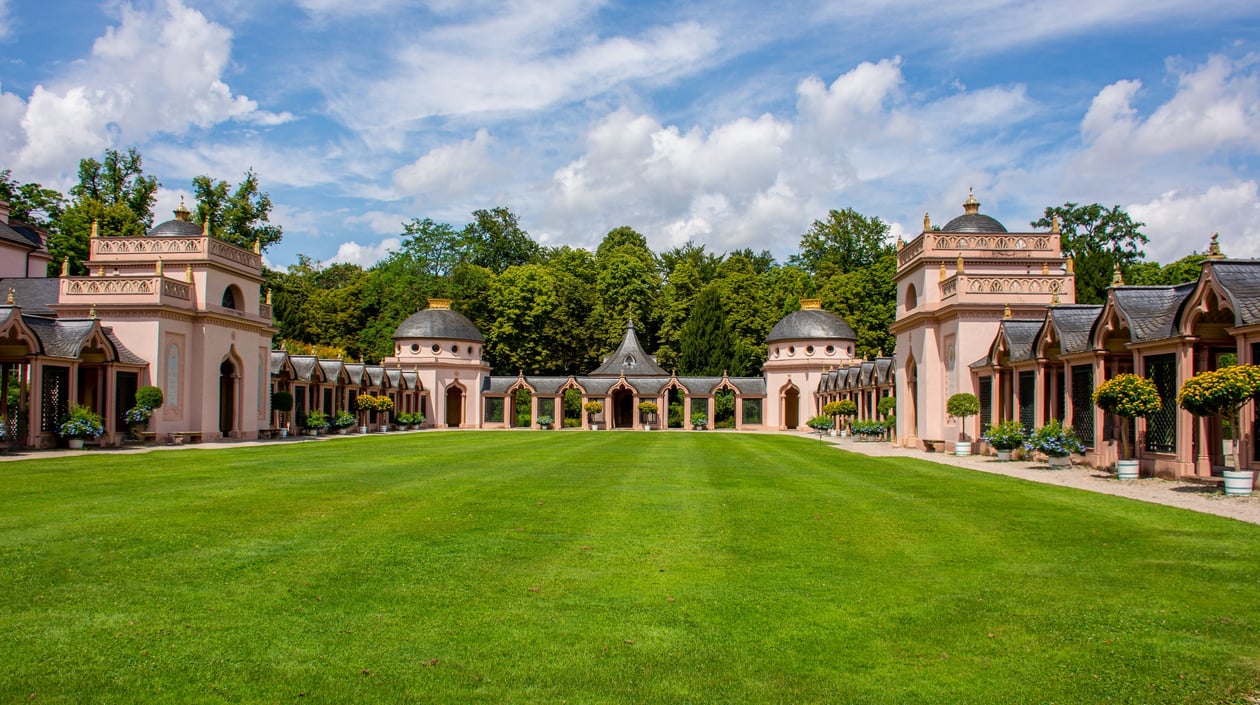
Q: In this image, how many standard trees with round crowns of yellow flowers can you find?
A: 8